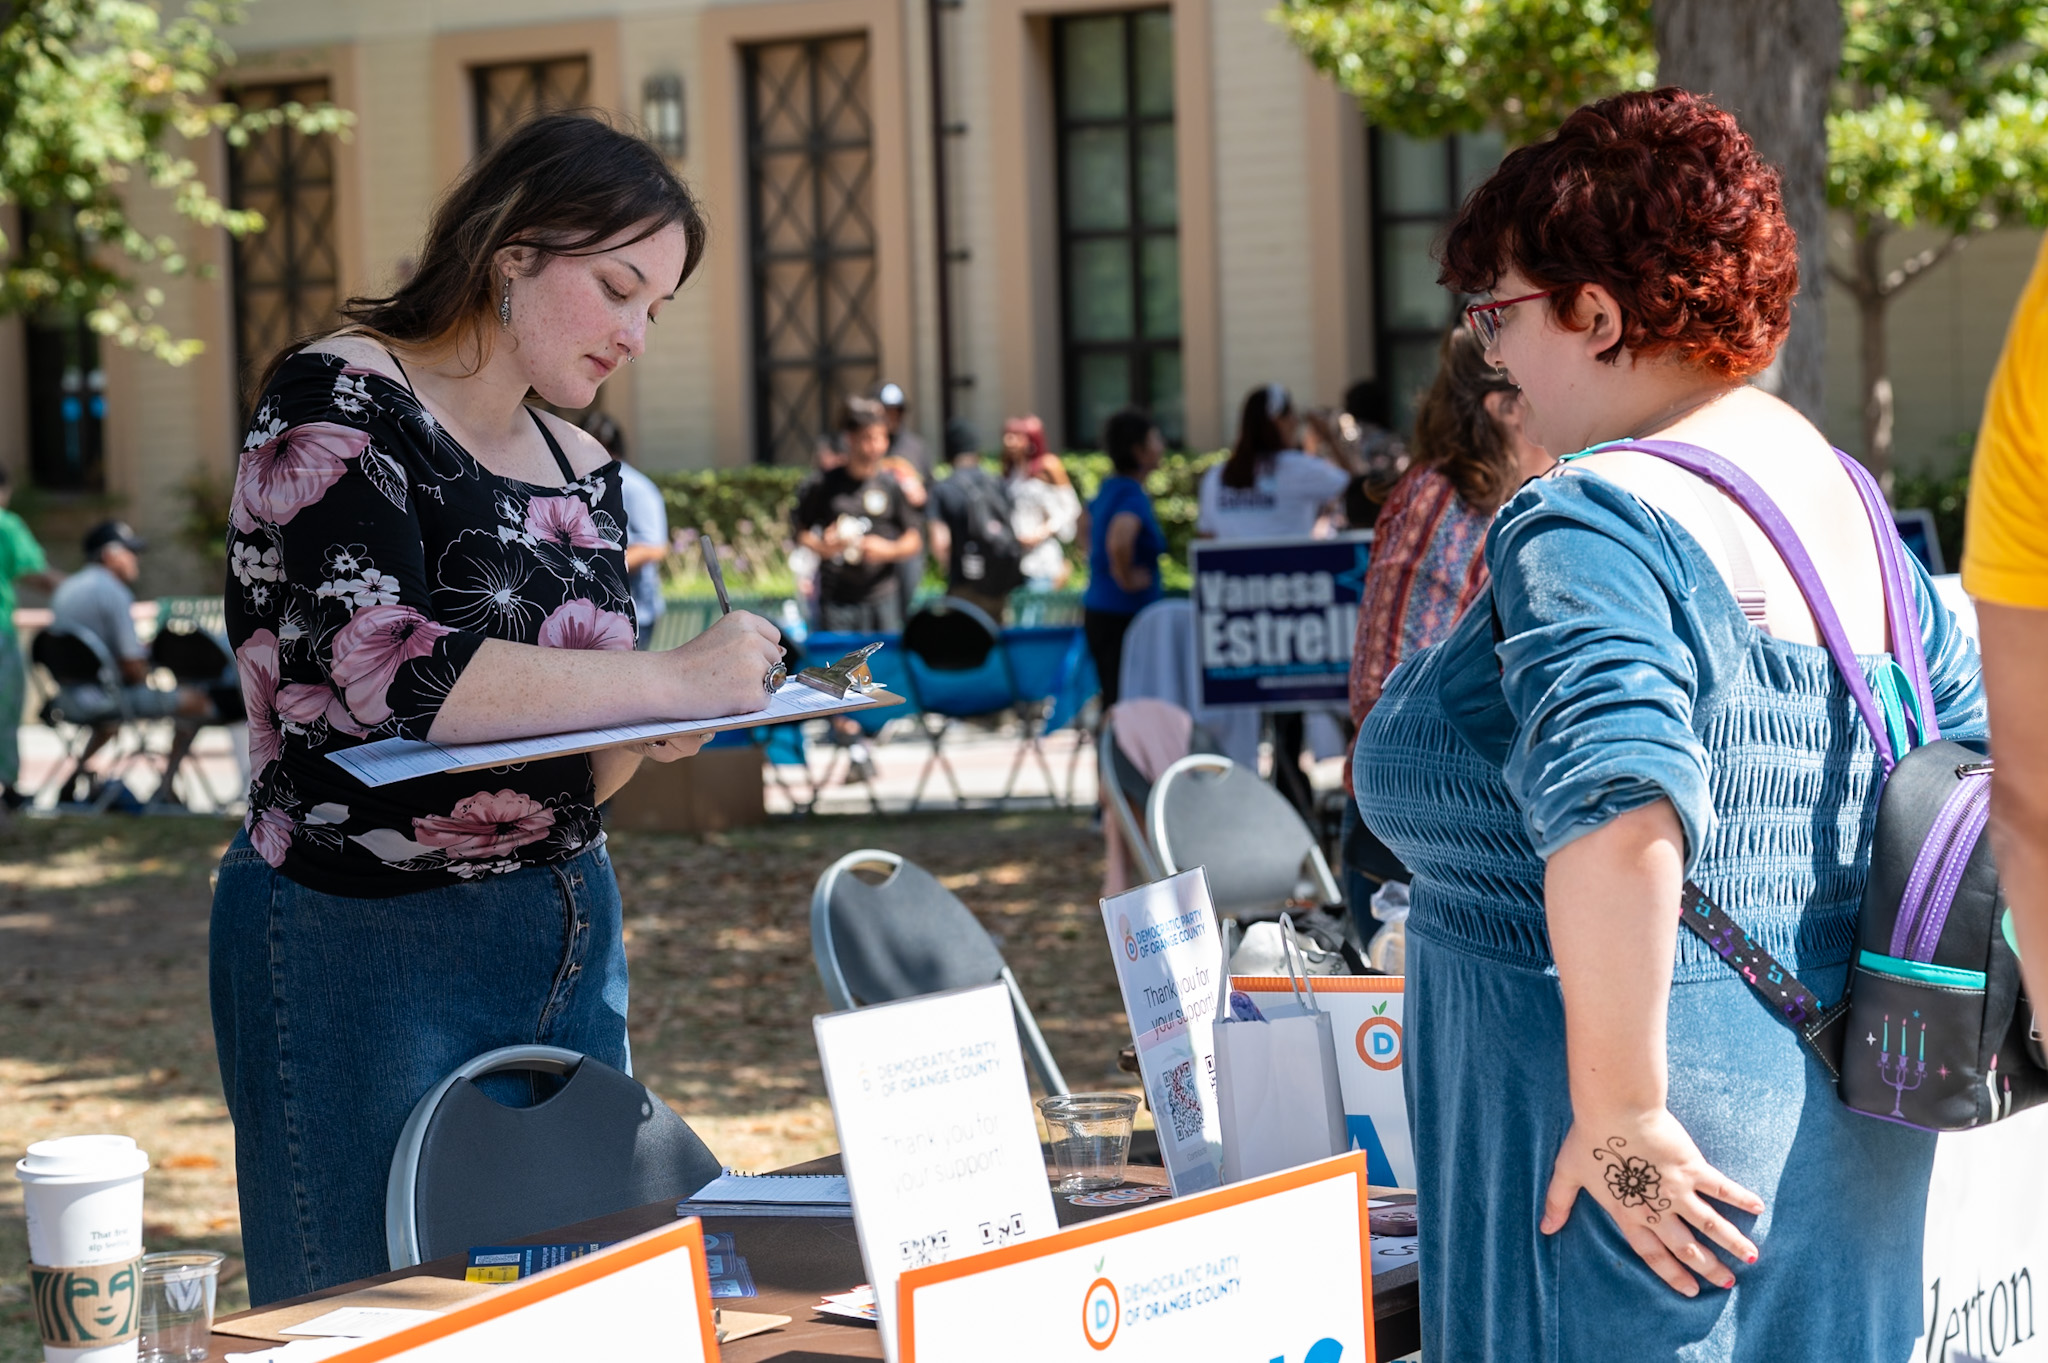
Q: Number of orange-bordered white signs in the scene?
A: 3